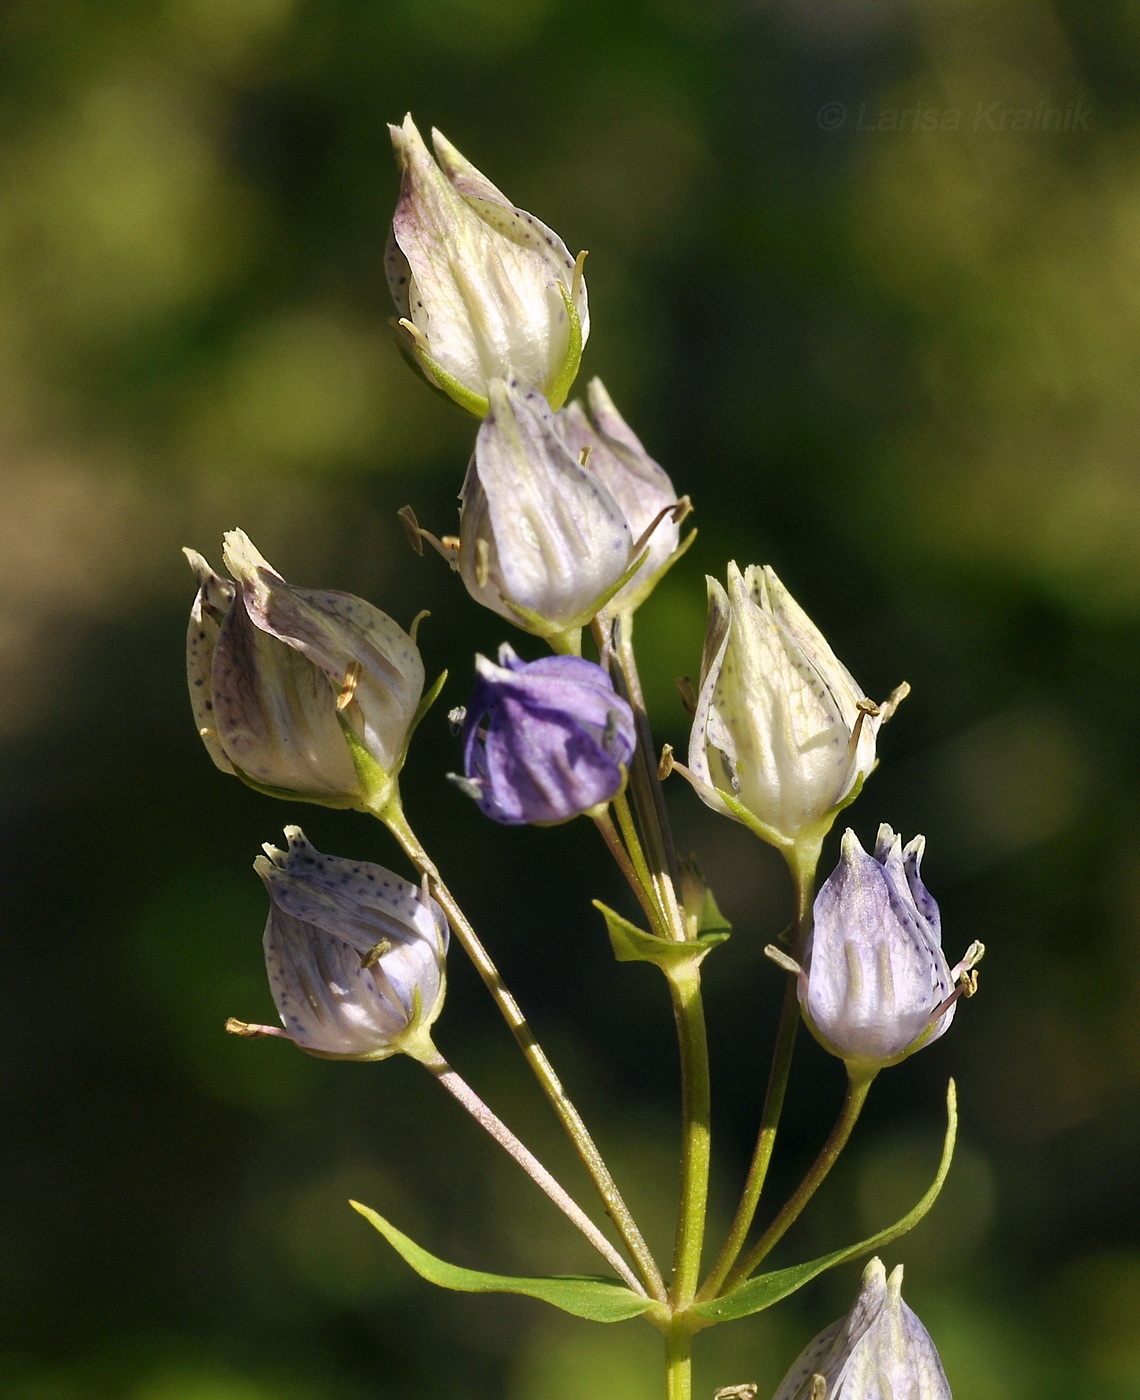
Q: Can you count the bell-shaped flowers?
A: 9